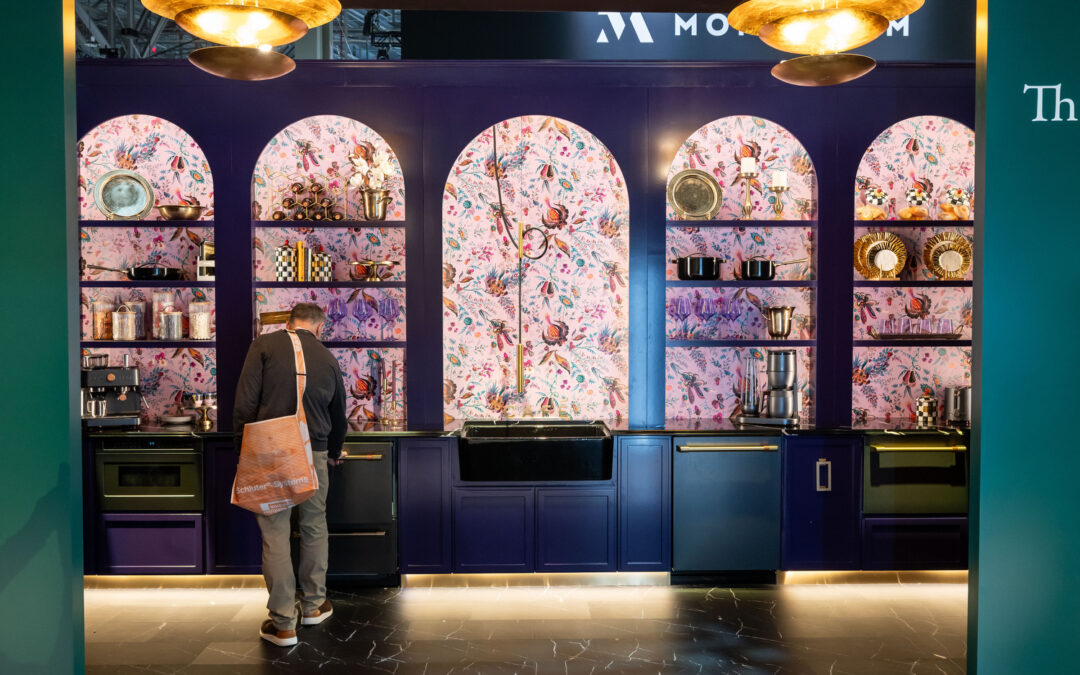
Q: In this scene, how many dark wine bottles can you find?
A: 9